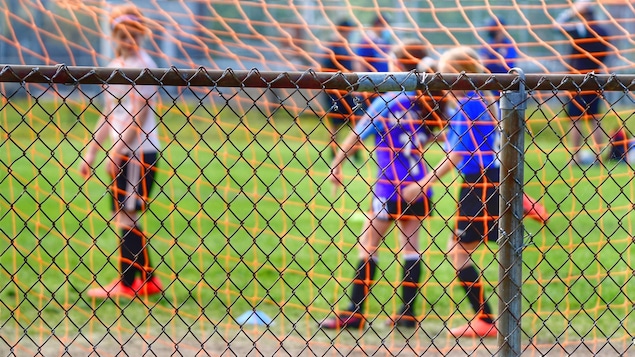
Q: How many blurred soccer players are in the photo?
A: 3